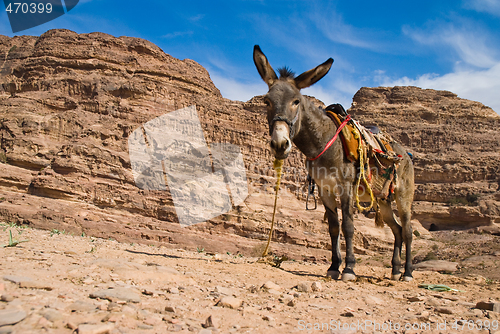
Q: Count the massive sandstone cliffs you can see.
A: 2